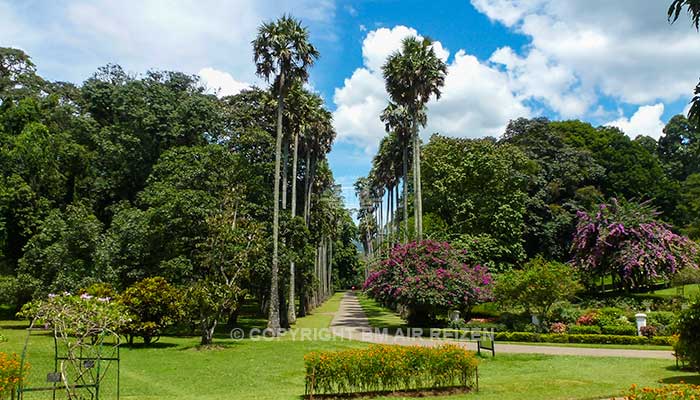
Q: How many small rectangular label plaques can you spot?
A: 2